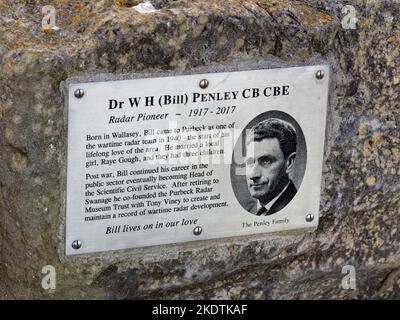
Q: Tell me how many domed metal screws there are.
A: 6